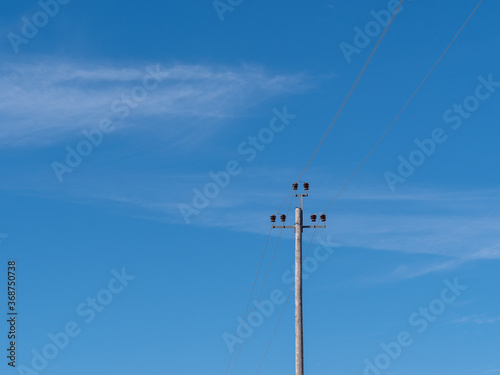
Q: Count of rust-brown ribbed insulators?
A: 6